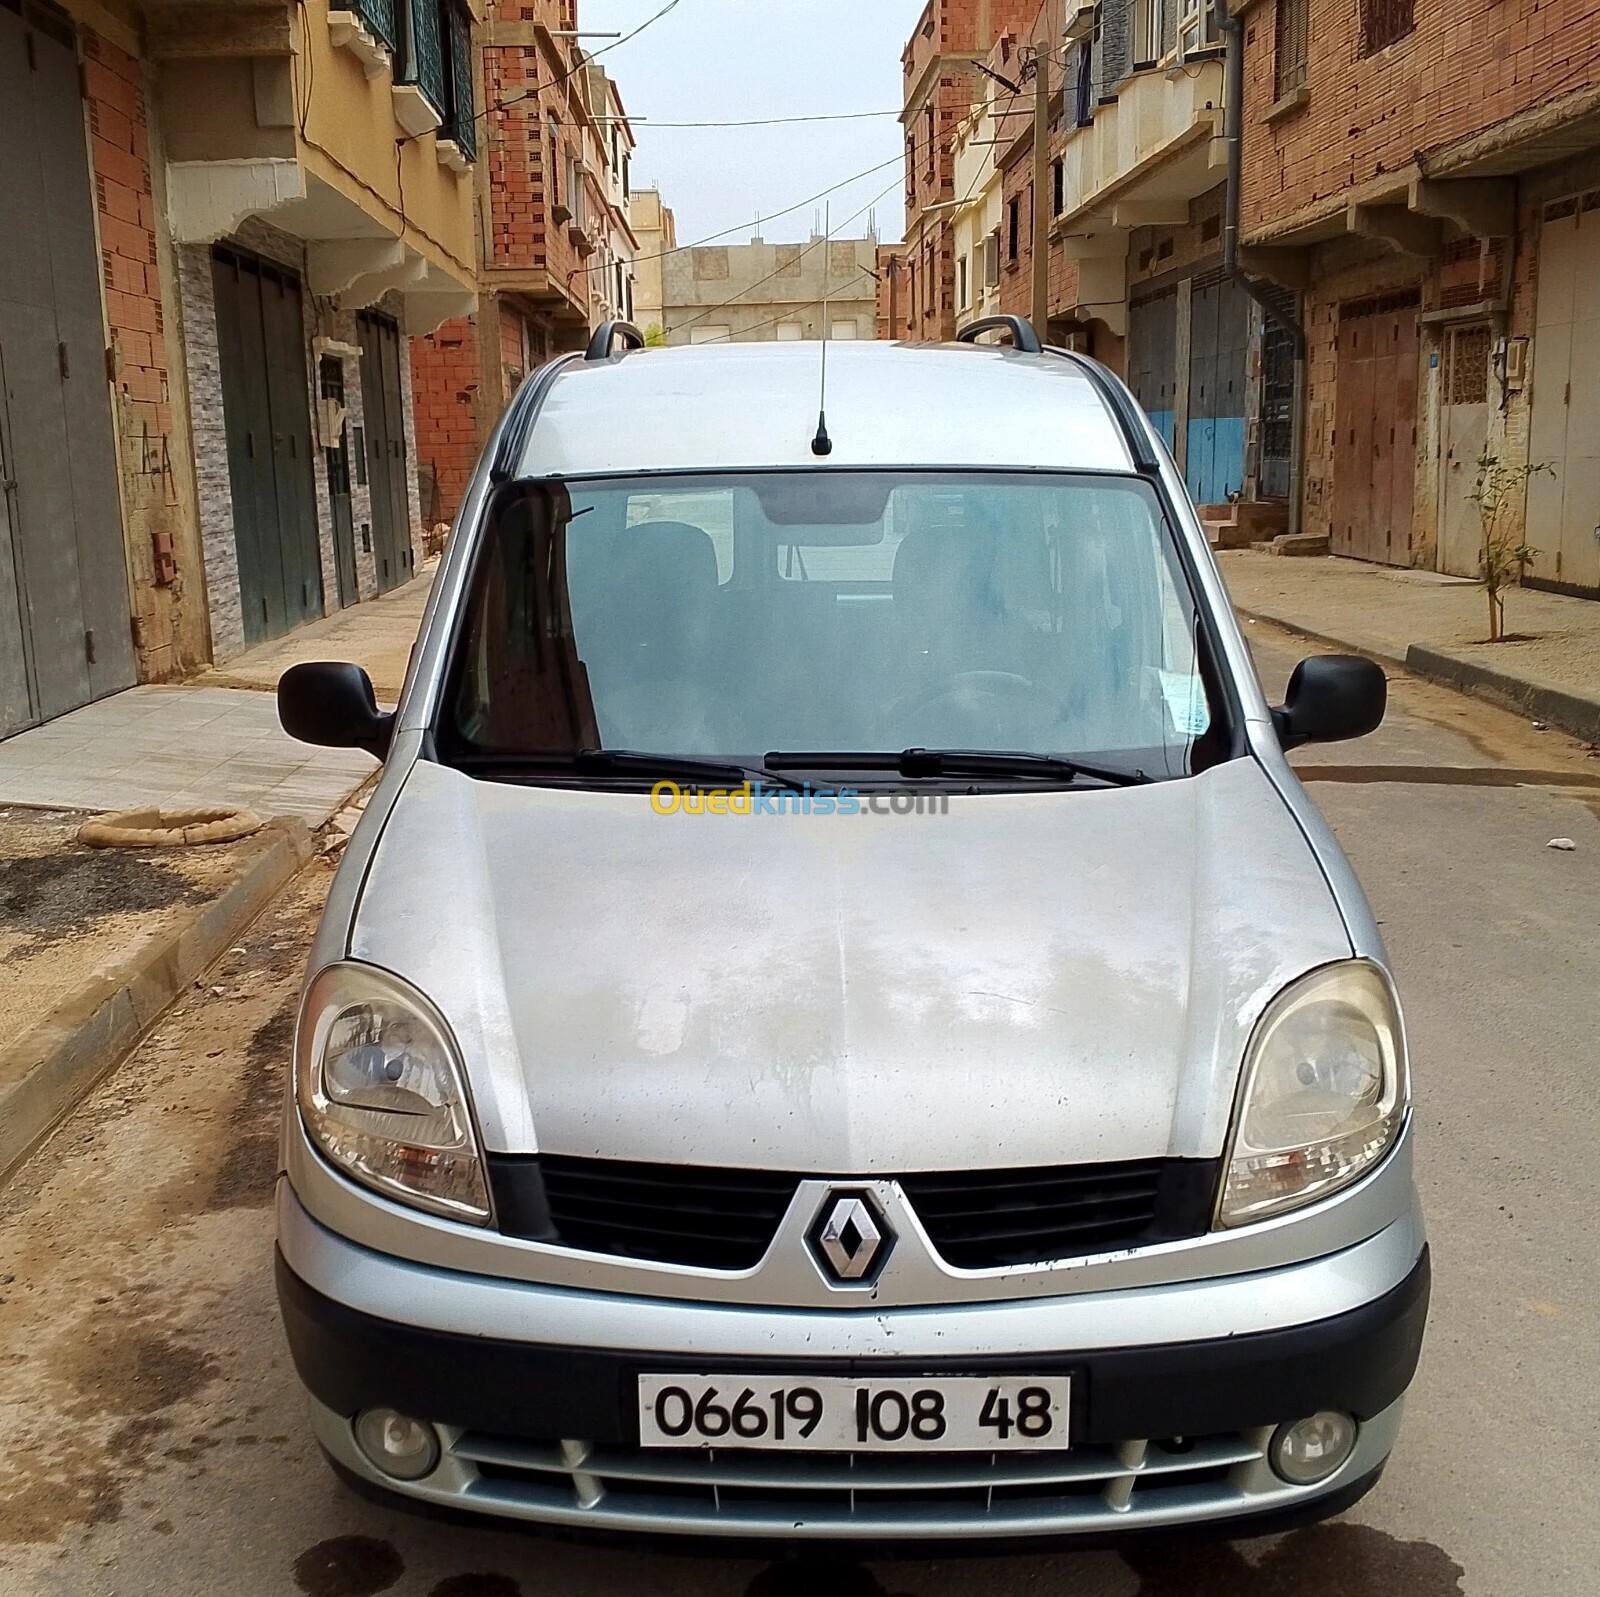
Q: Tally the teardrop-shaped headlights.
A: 2